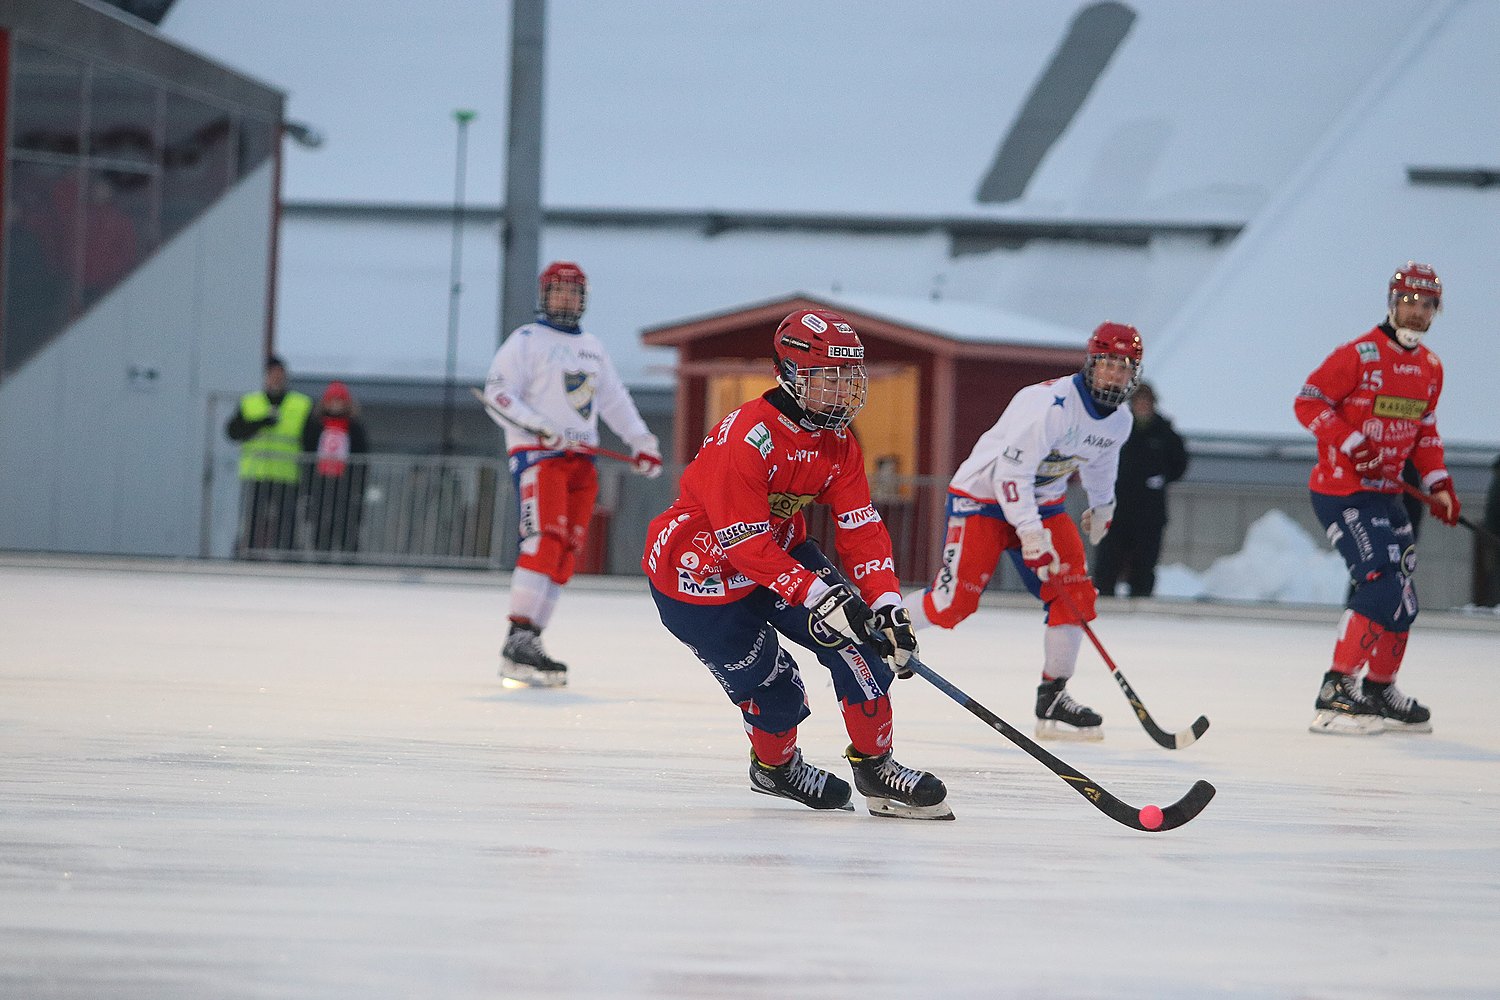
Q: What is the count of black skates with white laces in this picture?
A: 6